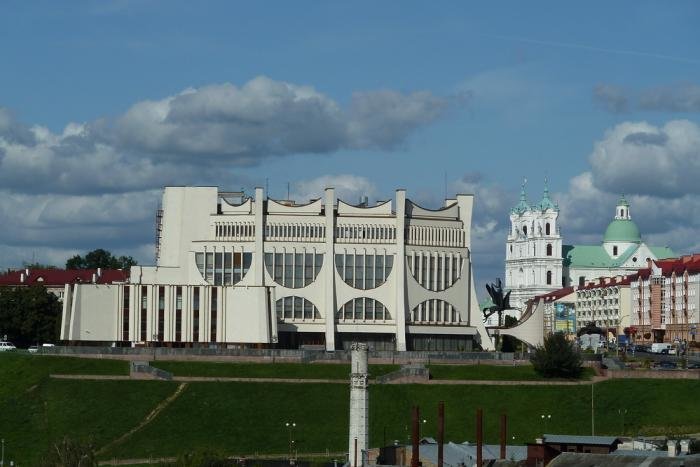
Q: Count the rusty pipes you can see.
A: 4